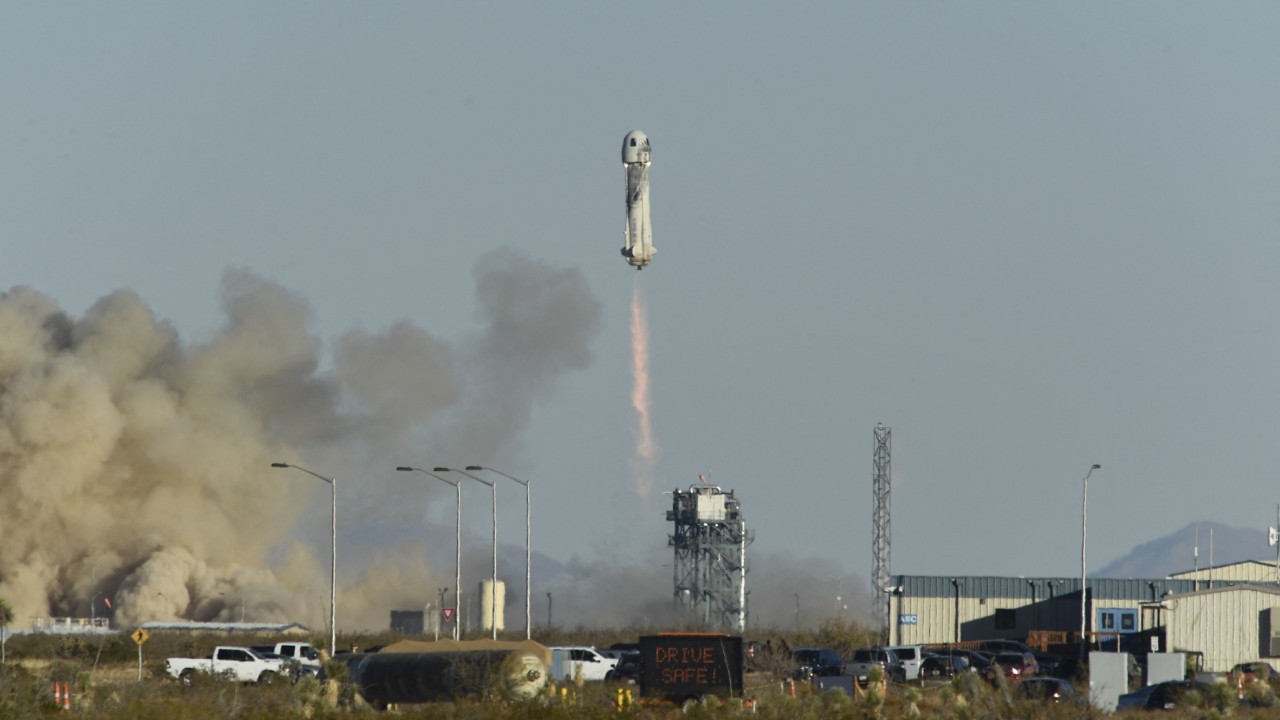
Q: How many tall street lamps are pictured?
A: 5